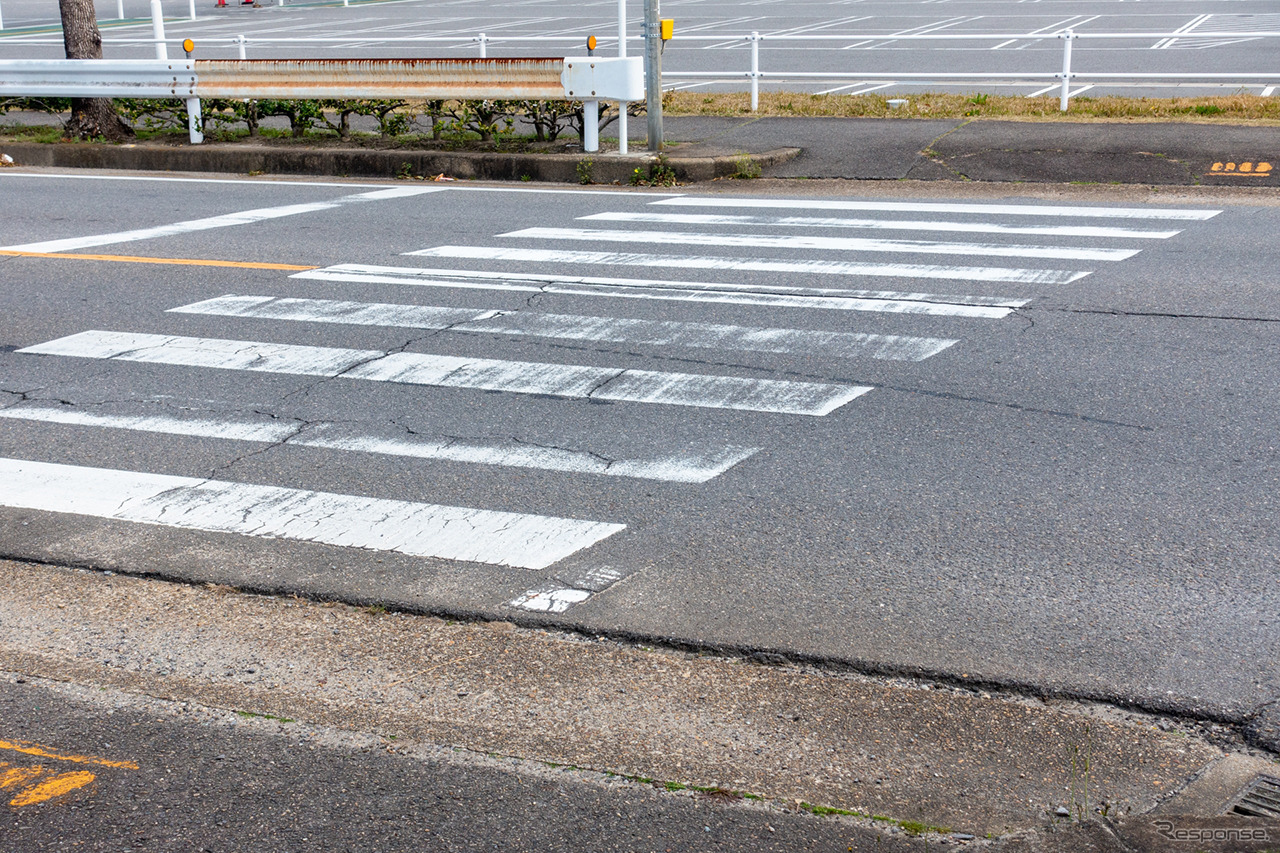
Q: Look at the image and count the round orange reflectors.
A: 2